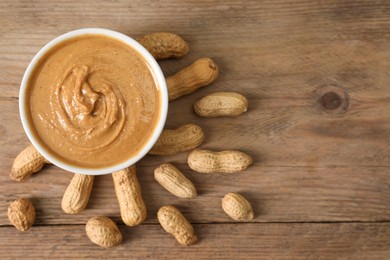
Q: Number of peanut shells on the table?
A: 13